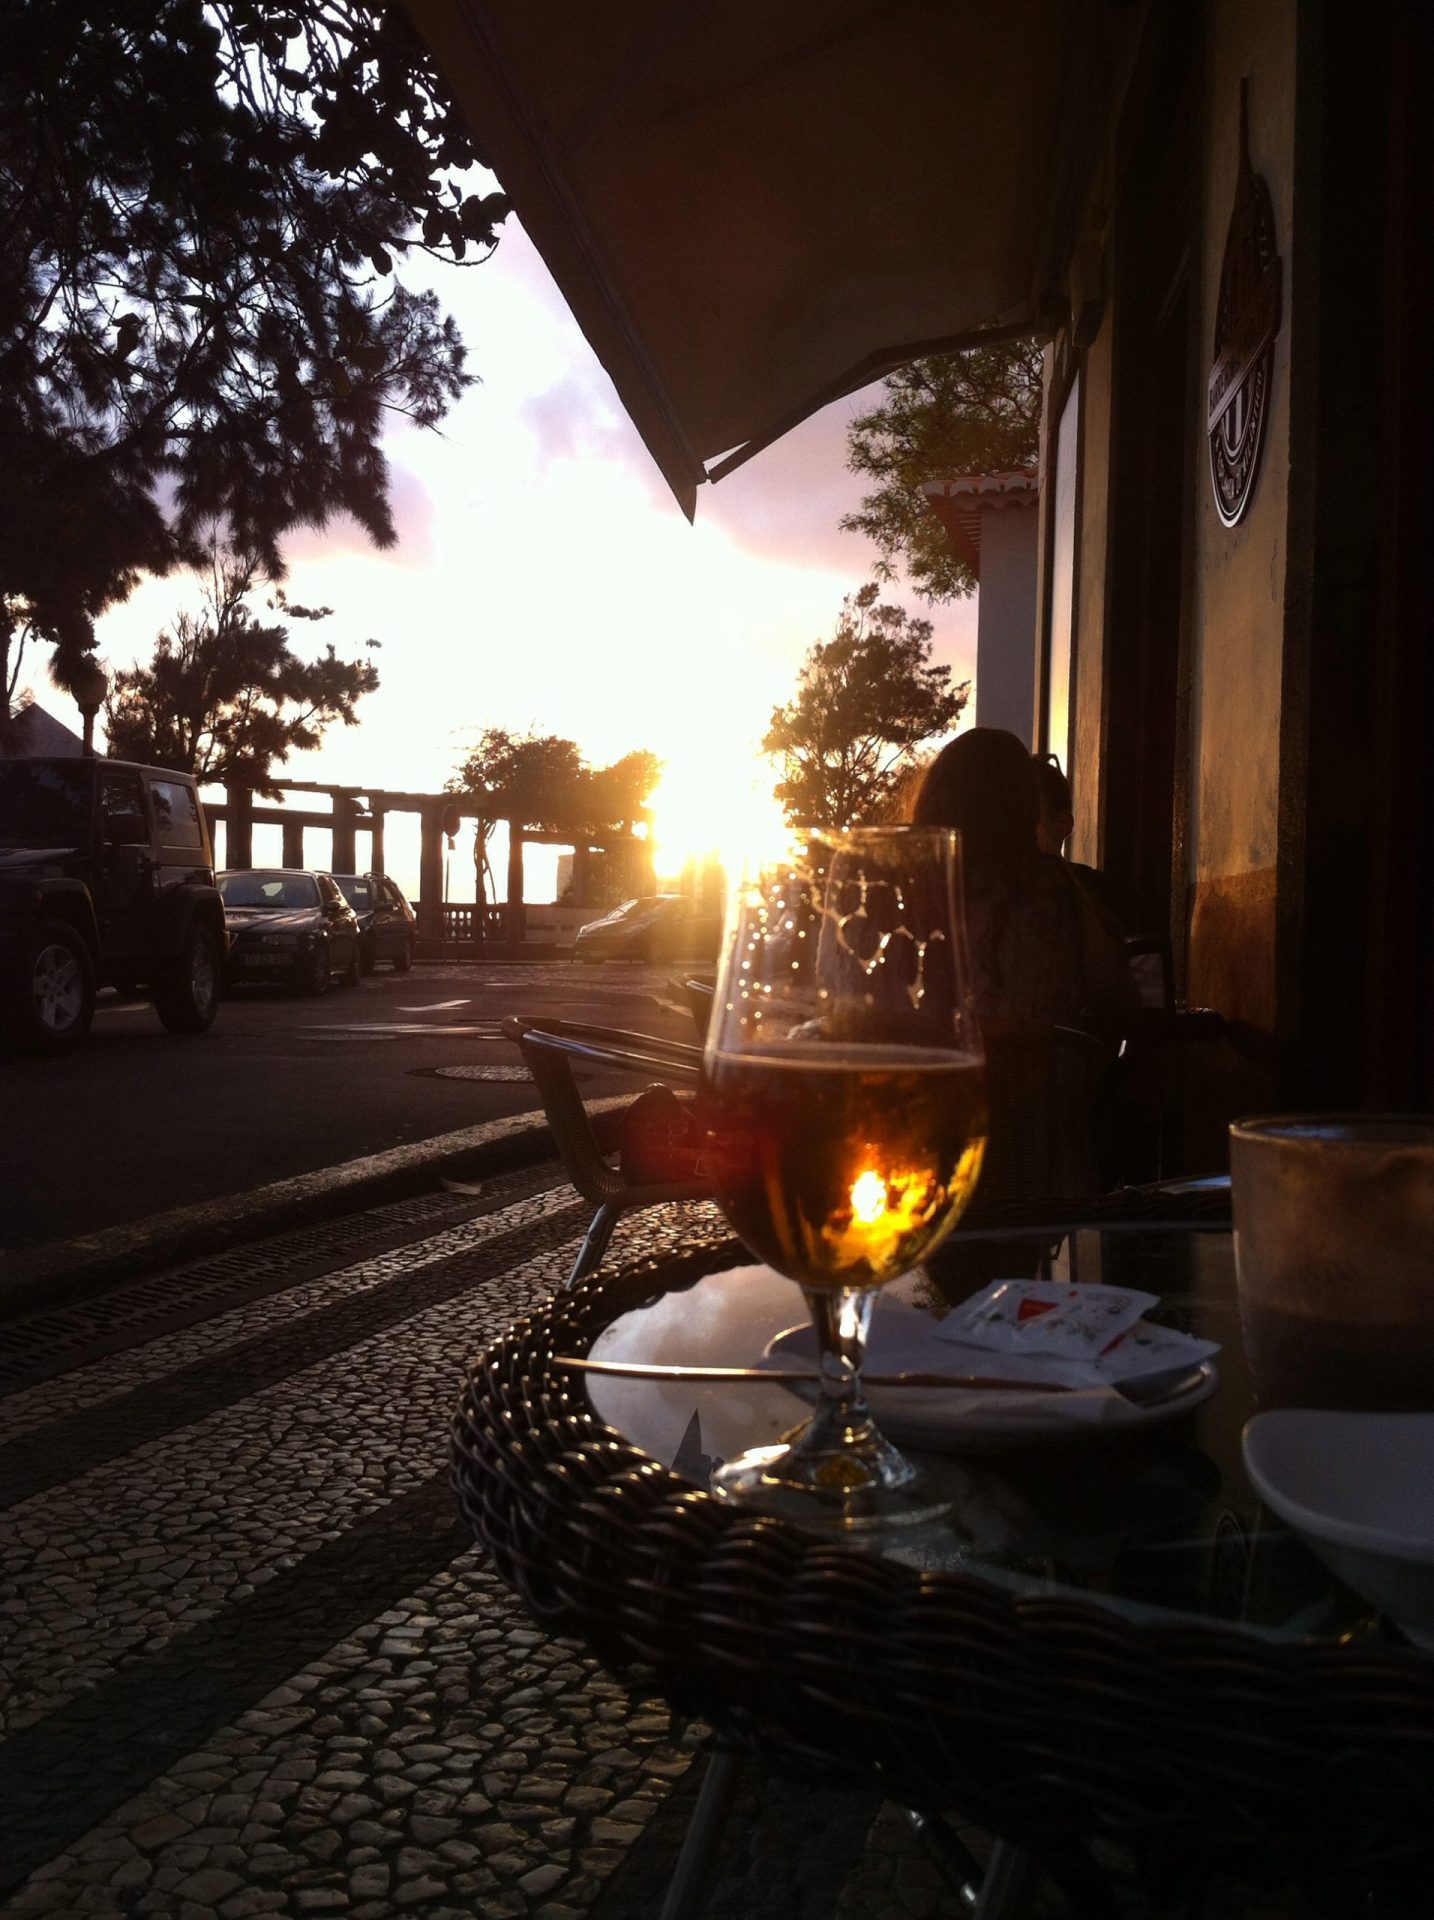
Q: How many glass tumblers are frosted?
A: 1